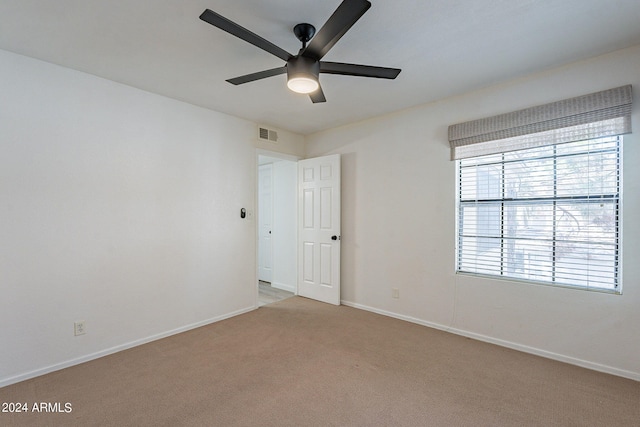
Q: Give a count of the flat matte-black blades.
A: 5